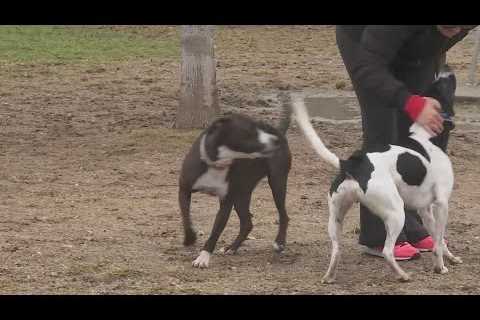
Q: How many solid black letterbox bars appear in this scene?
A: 2